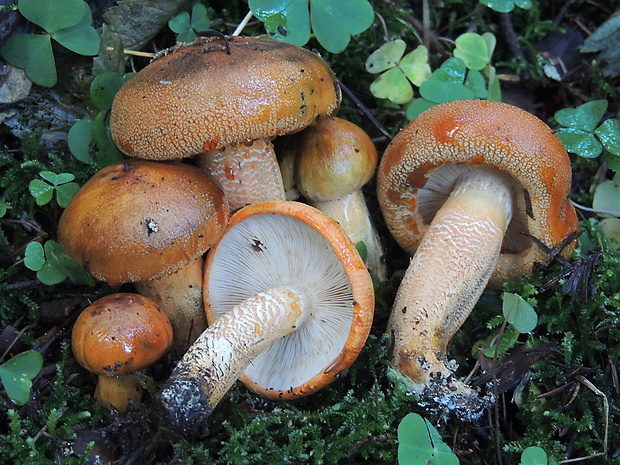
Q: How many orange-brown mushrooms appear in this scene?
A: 6